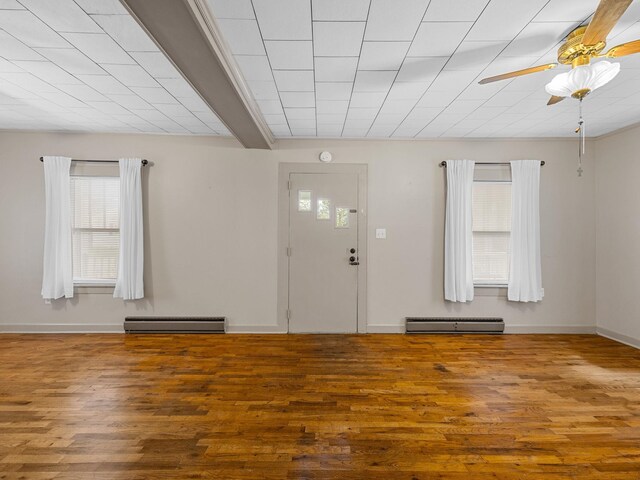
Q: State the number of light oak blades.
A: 4